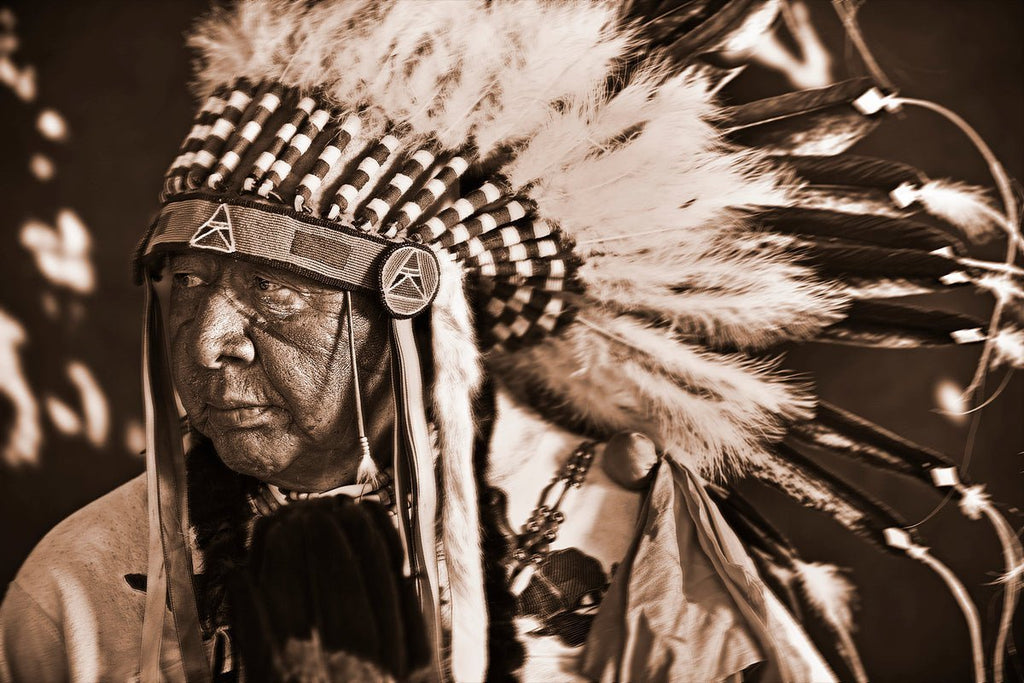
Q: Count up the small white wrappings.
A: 7